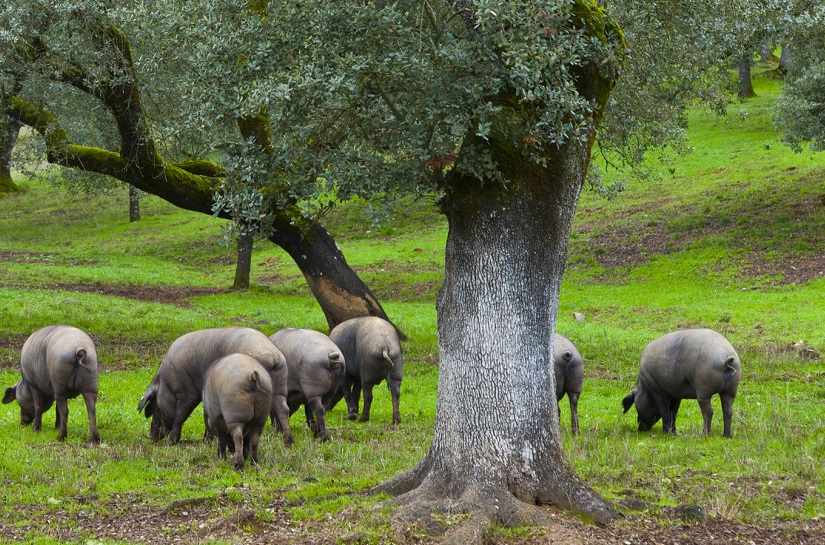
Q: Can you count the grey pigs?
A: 7